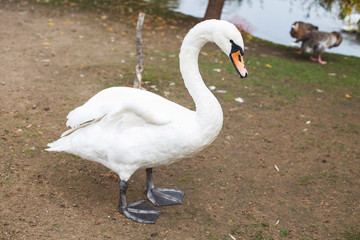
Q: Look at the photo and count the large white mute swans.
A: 1